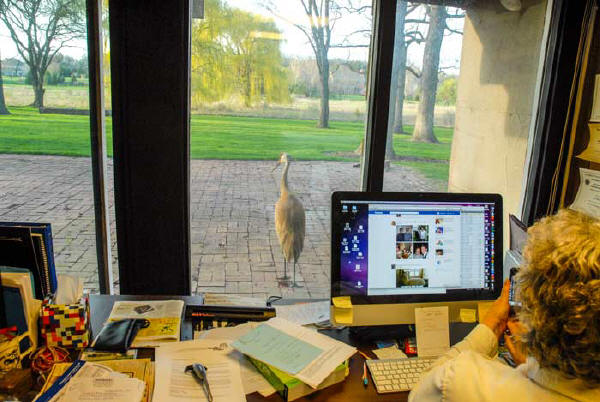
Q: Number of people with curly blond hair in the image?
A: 1